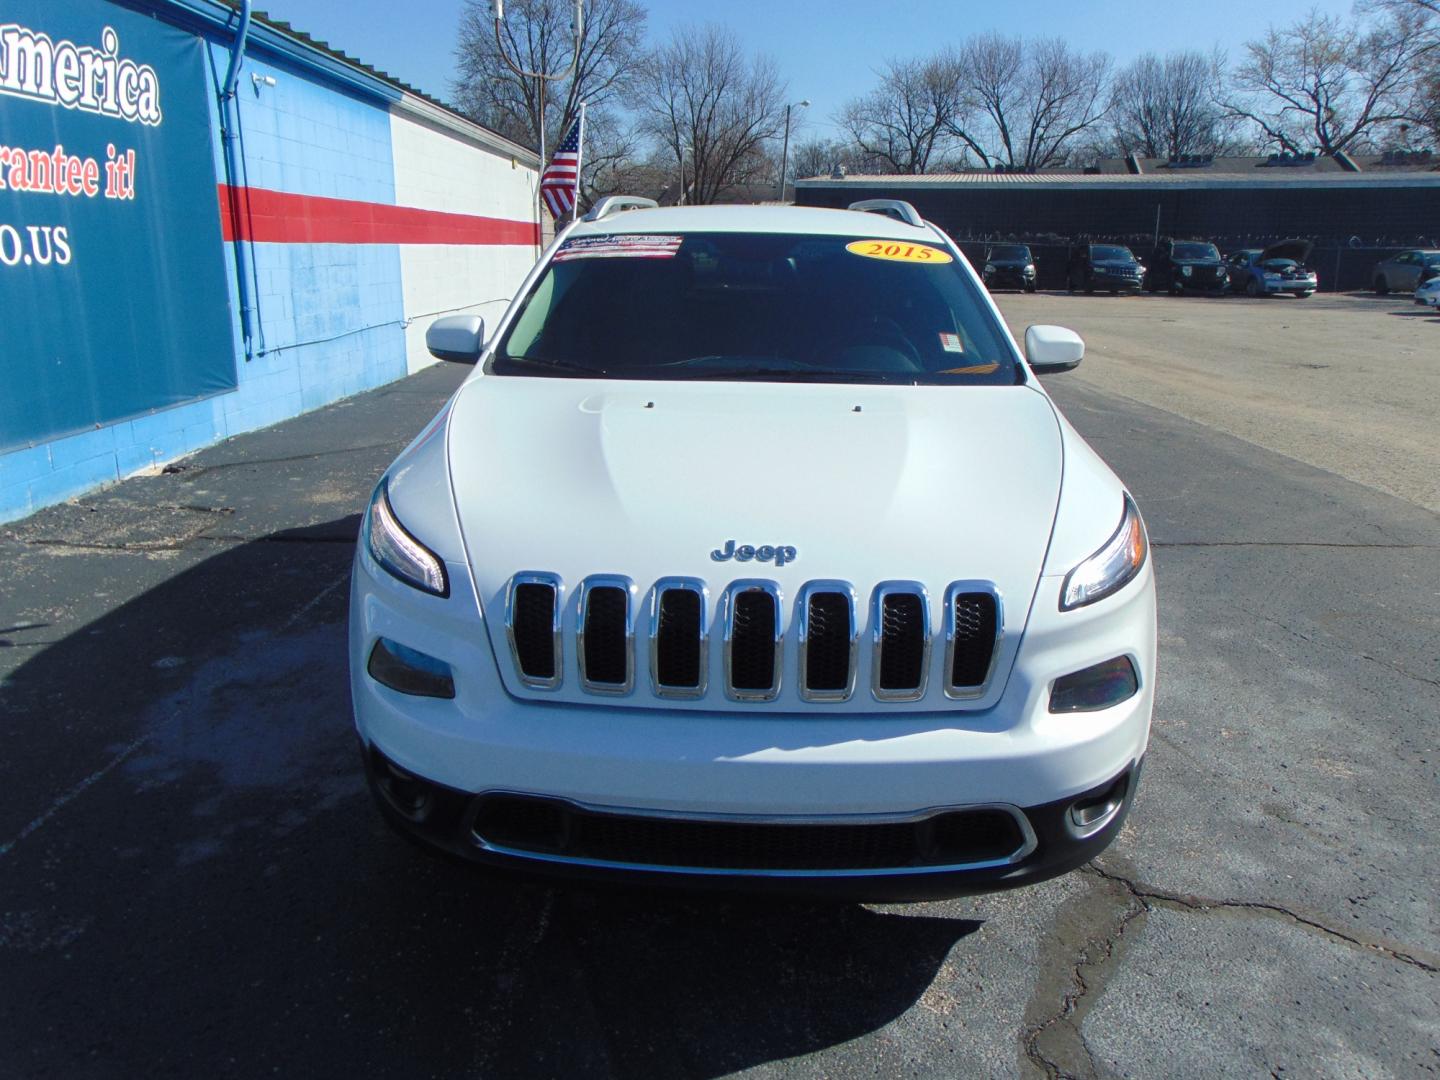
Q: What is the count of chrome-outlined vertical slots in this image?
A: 7